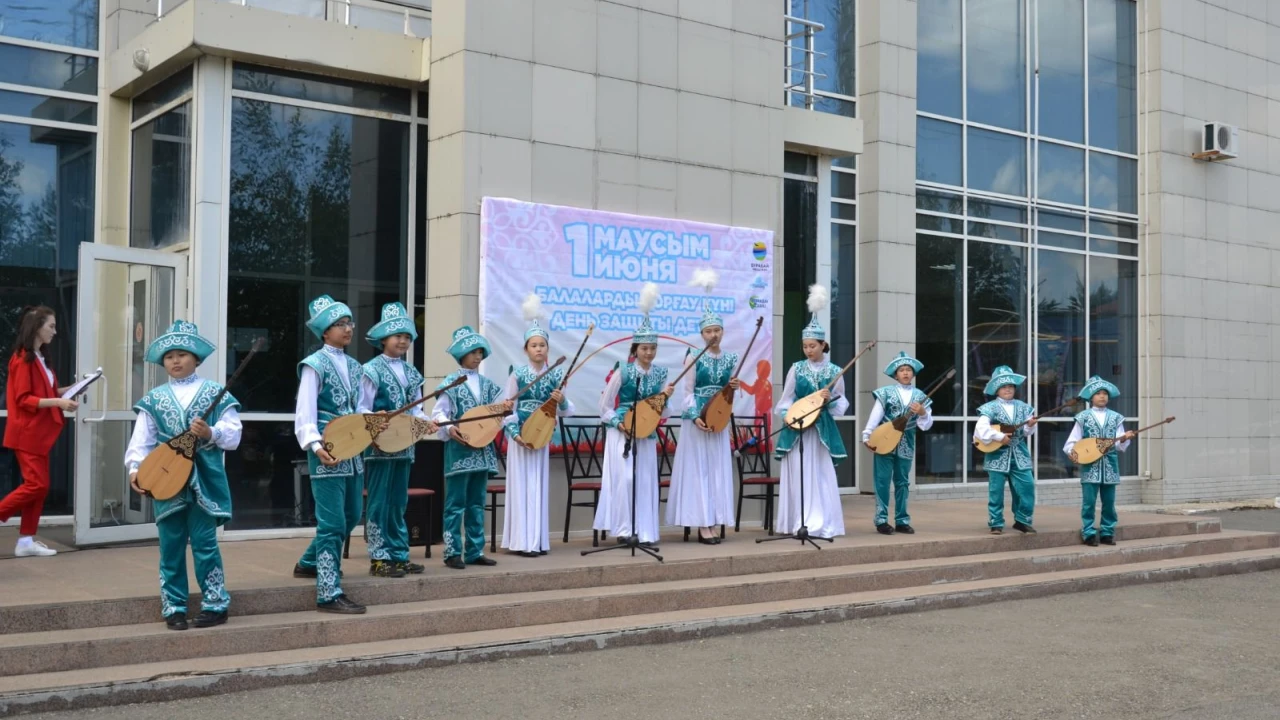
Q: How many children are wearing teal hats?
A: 11